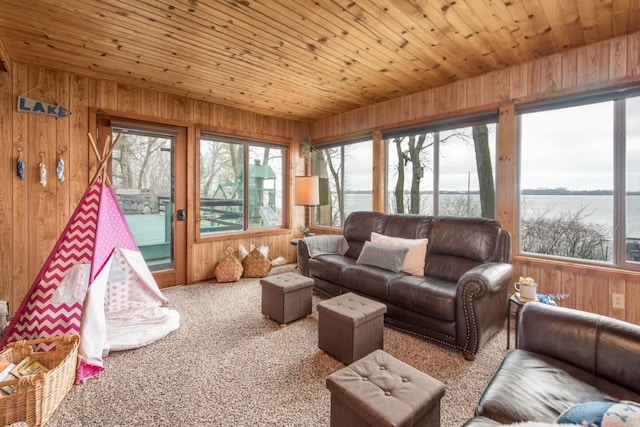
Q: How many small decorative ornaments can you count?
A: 3